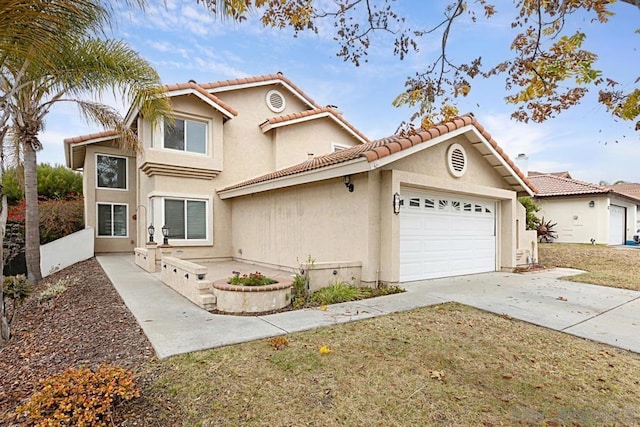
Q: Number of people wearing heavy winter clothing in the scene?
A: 0